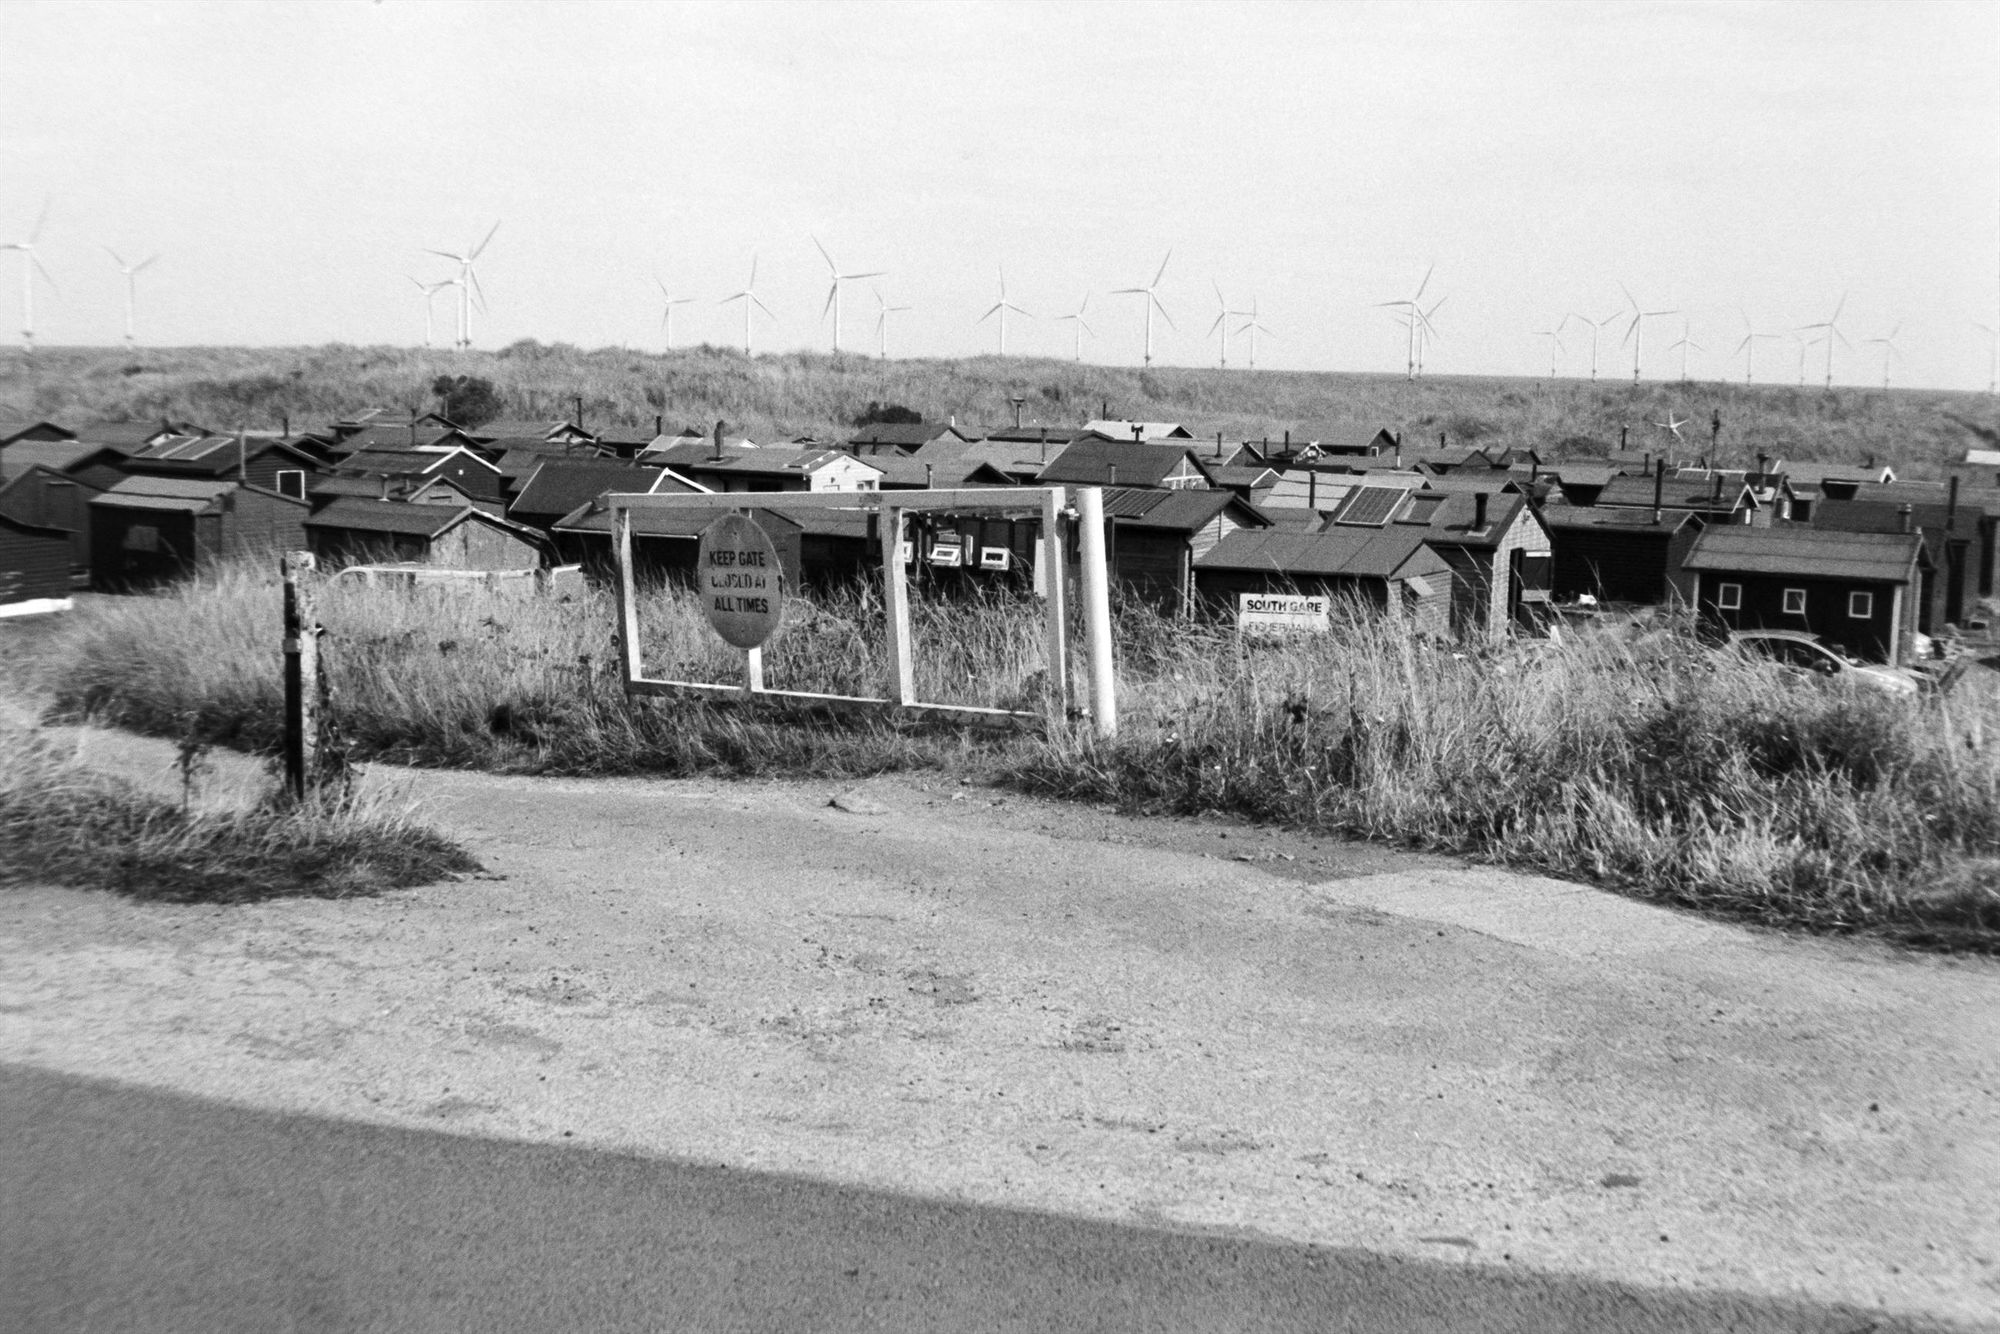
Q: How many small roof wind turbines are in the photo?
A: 1